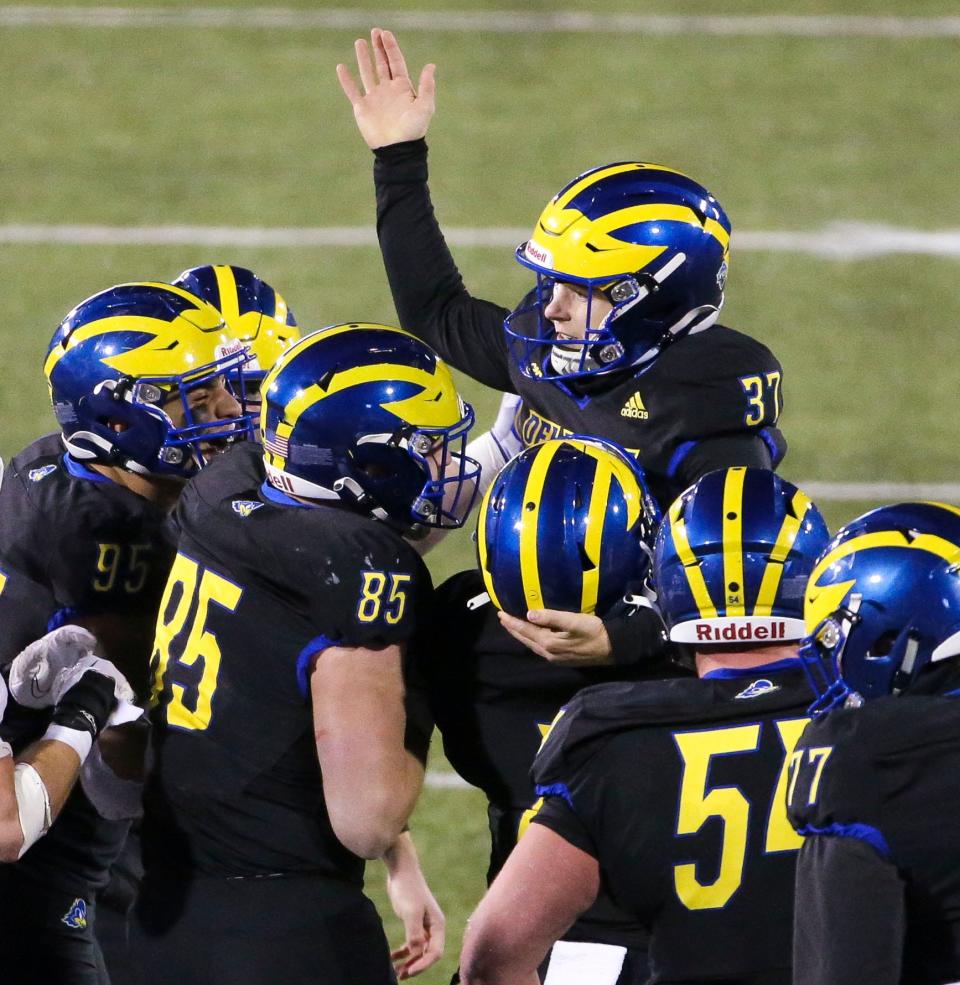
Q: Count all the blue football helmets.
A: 7